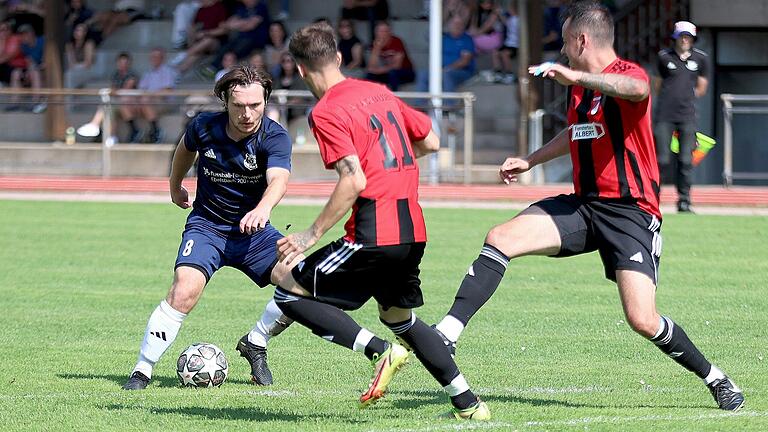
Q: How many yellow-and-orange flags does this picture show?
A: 1